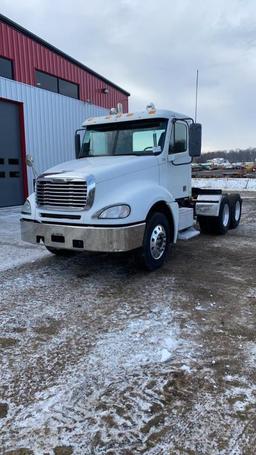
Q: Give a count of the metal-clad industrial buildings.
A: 1